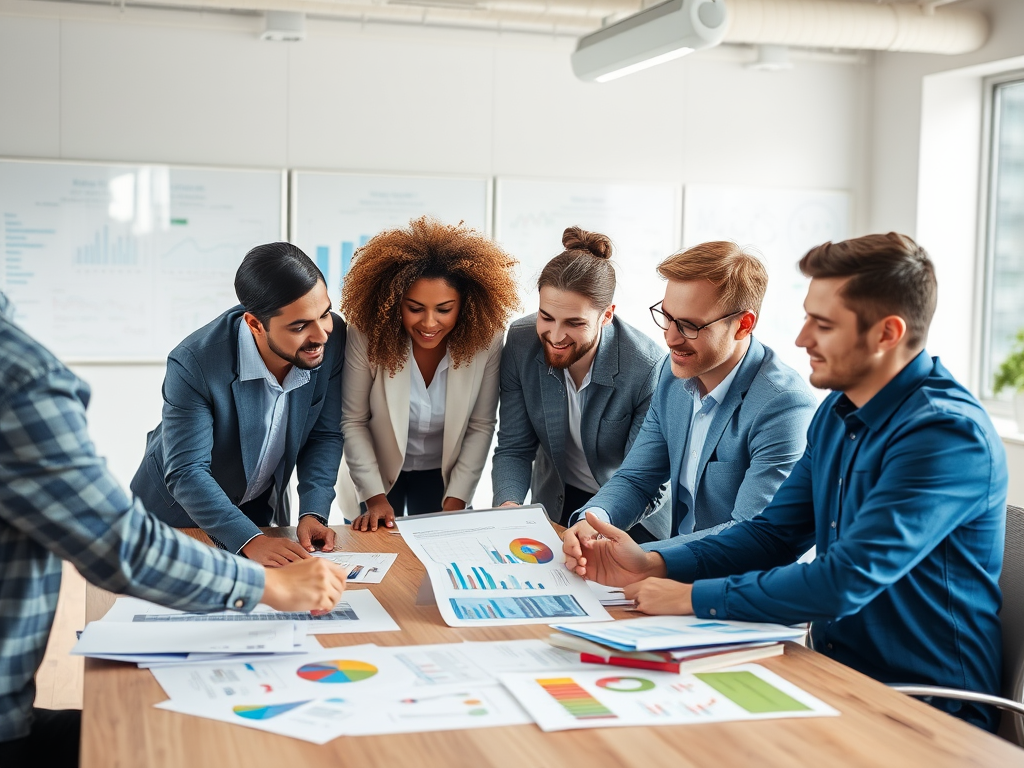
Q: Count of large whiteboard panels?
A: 4